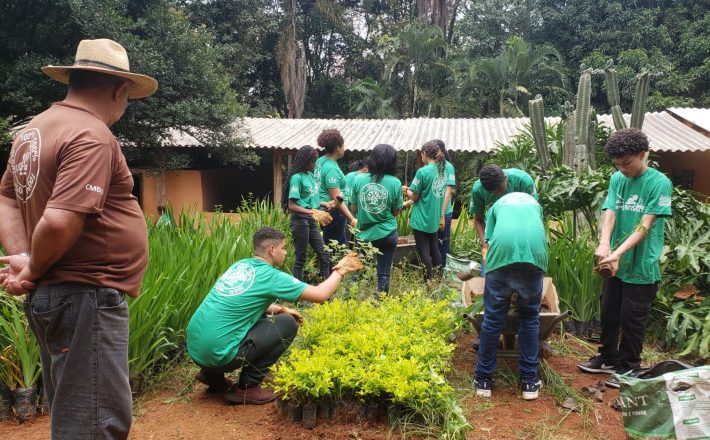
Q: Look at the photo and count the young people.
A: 10